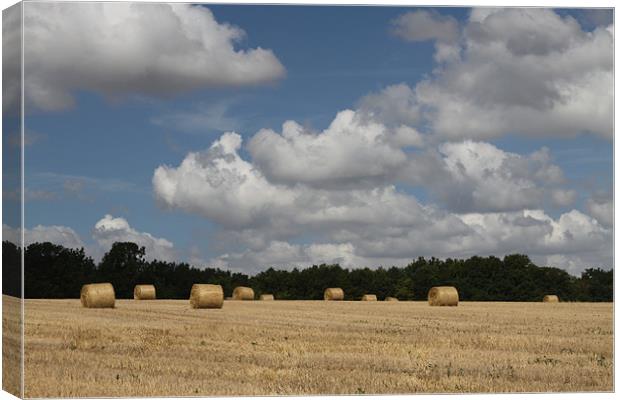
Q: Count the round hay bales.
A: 10